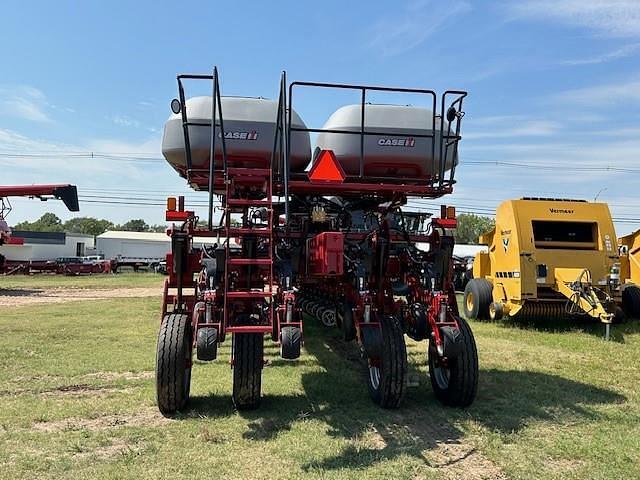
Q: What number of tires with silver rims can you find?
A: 2